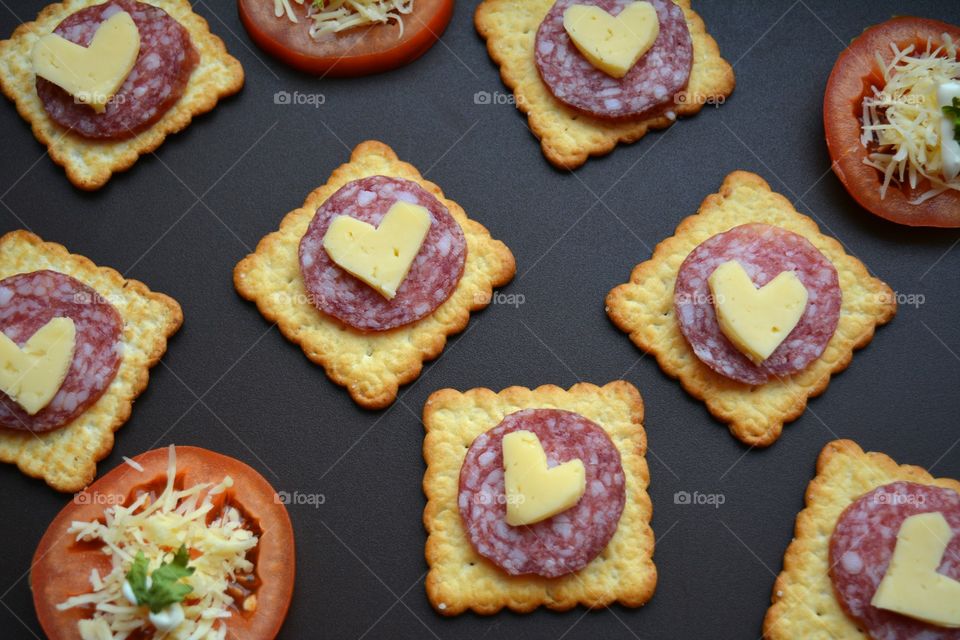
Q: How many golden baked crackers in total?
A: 7